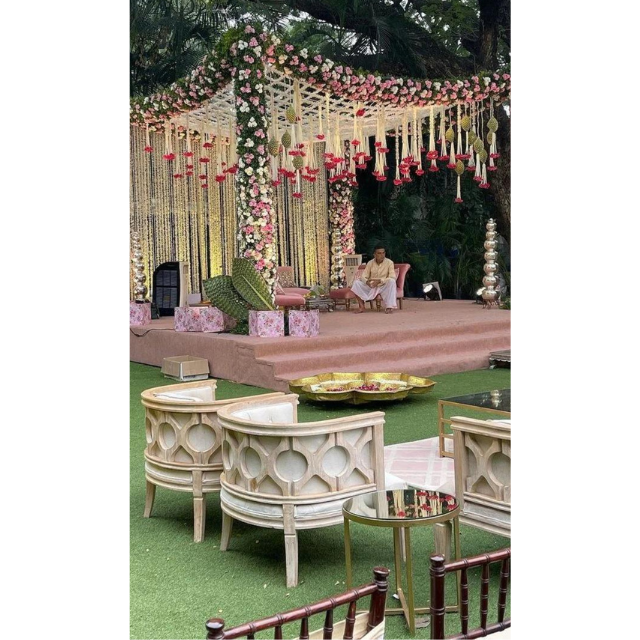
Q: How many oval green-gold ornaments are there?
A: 12